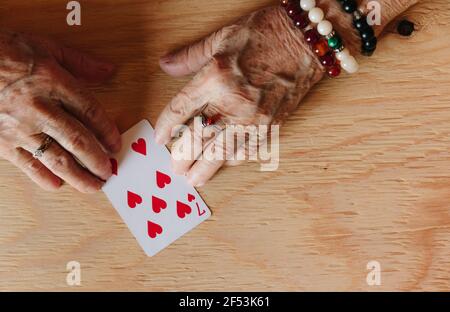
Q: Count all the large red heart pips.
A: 7